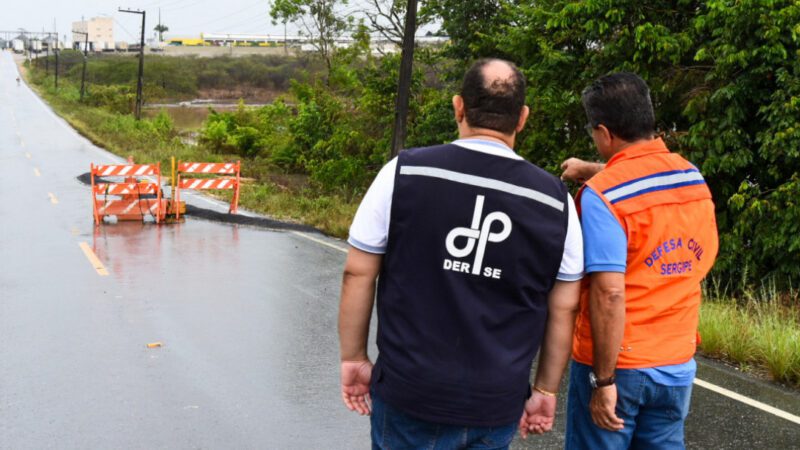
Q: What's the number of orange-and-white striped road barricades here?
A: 2